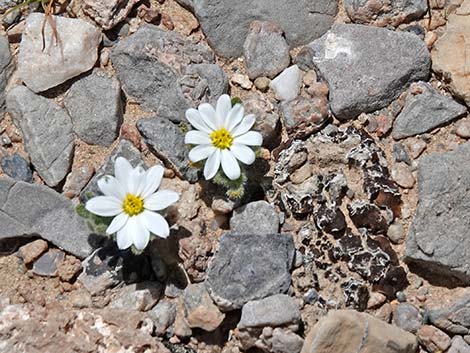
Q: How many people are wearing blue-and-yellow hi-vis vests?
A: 0